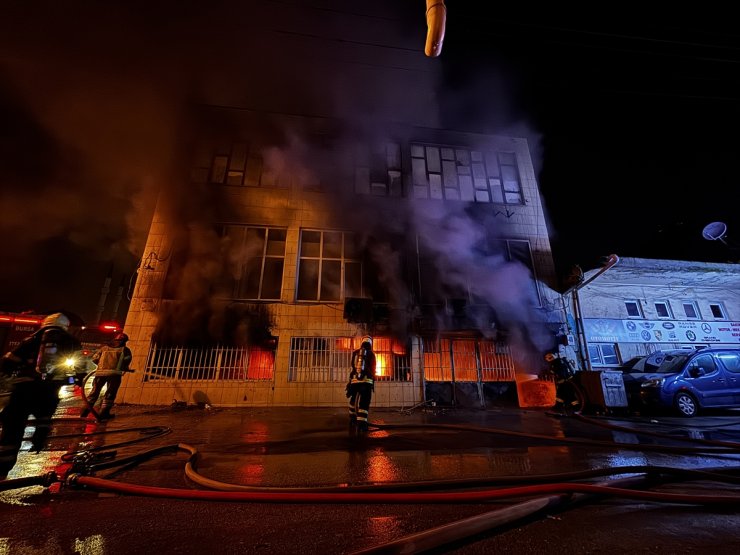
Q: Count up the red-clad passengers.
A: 0